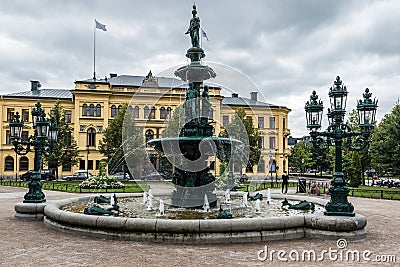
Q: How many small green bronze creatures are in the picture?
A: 5